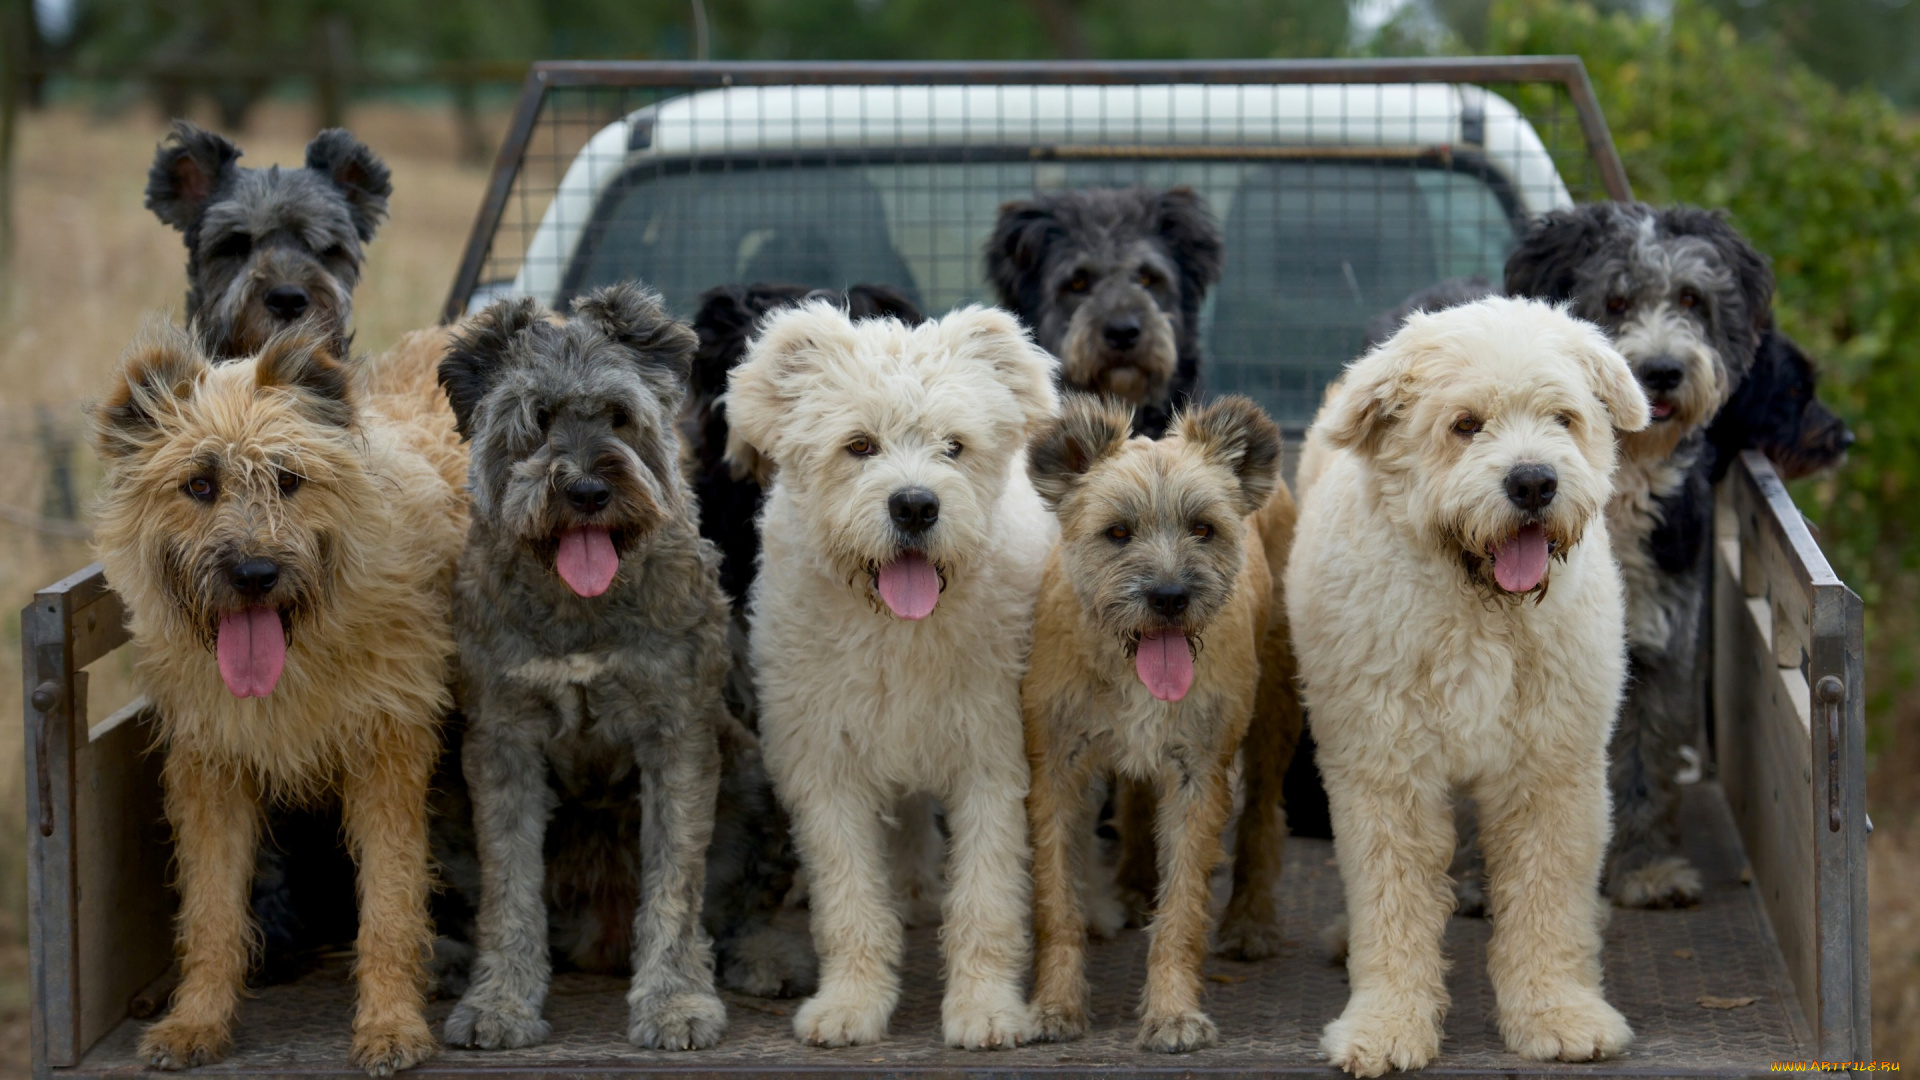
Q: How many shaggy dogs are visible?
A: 10